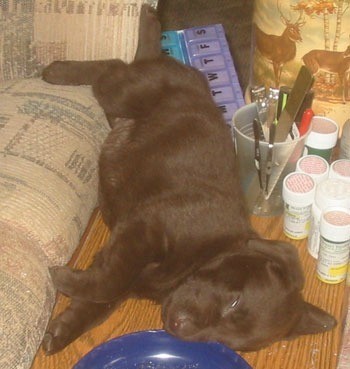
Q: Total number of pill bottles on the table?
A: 6